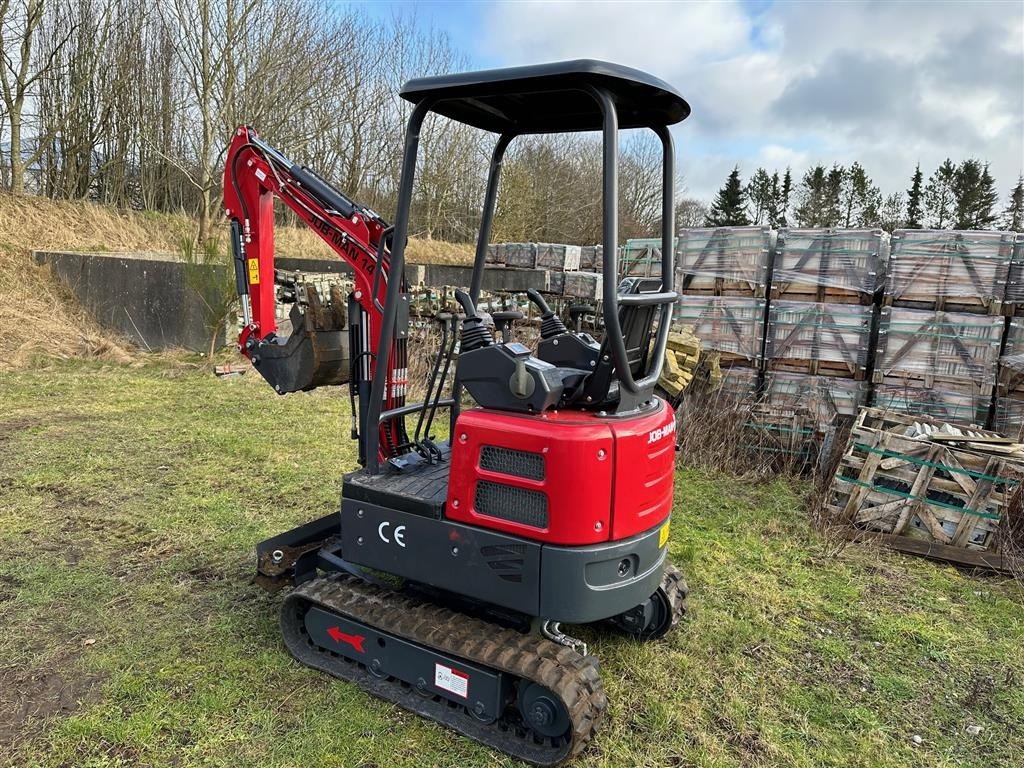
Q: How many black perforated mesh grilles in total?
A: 2